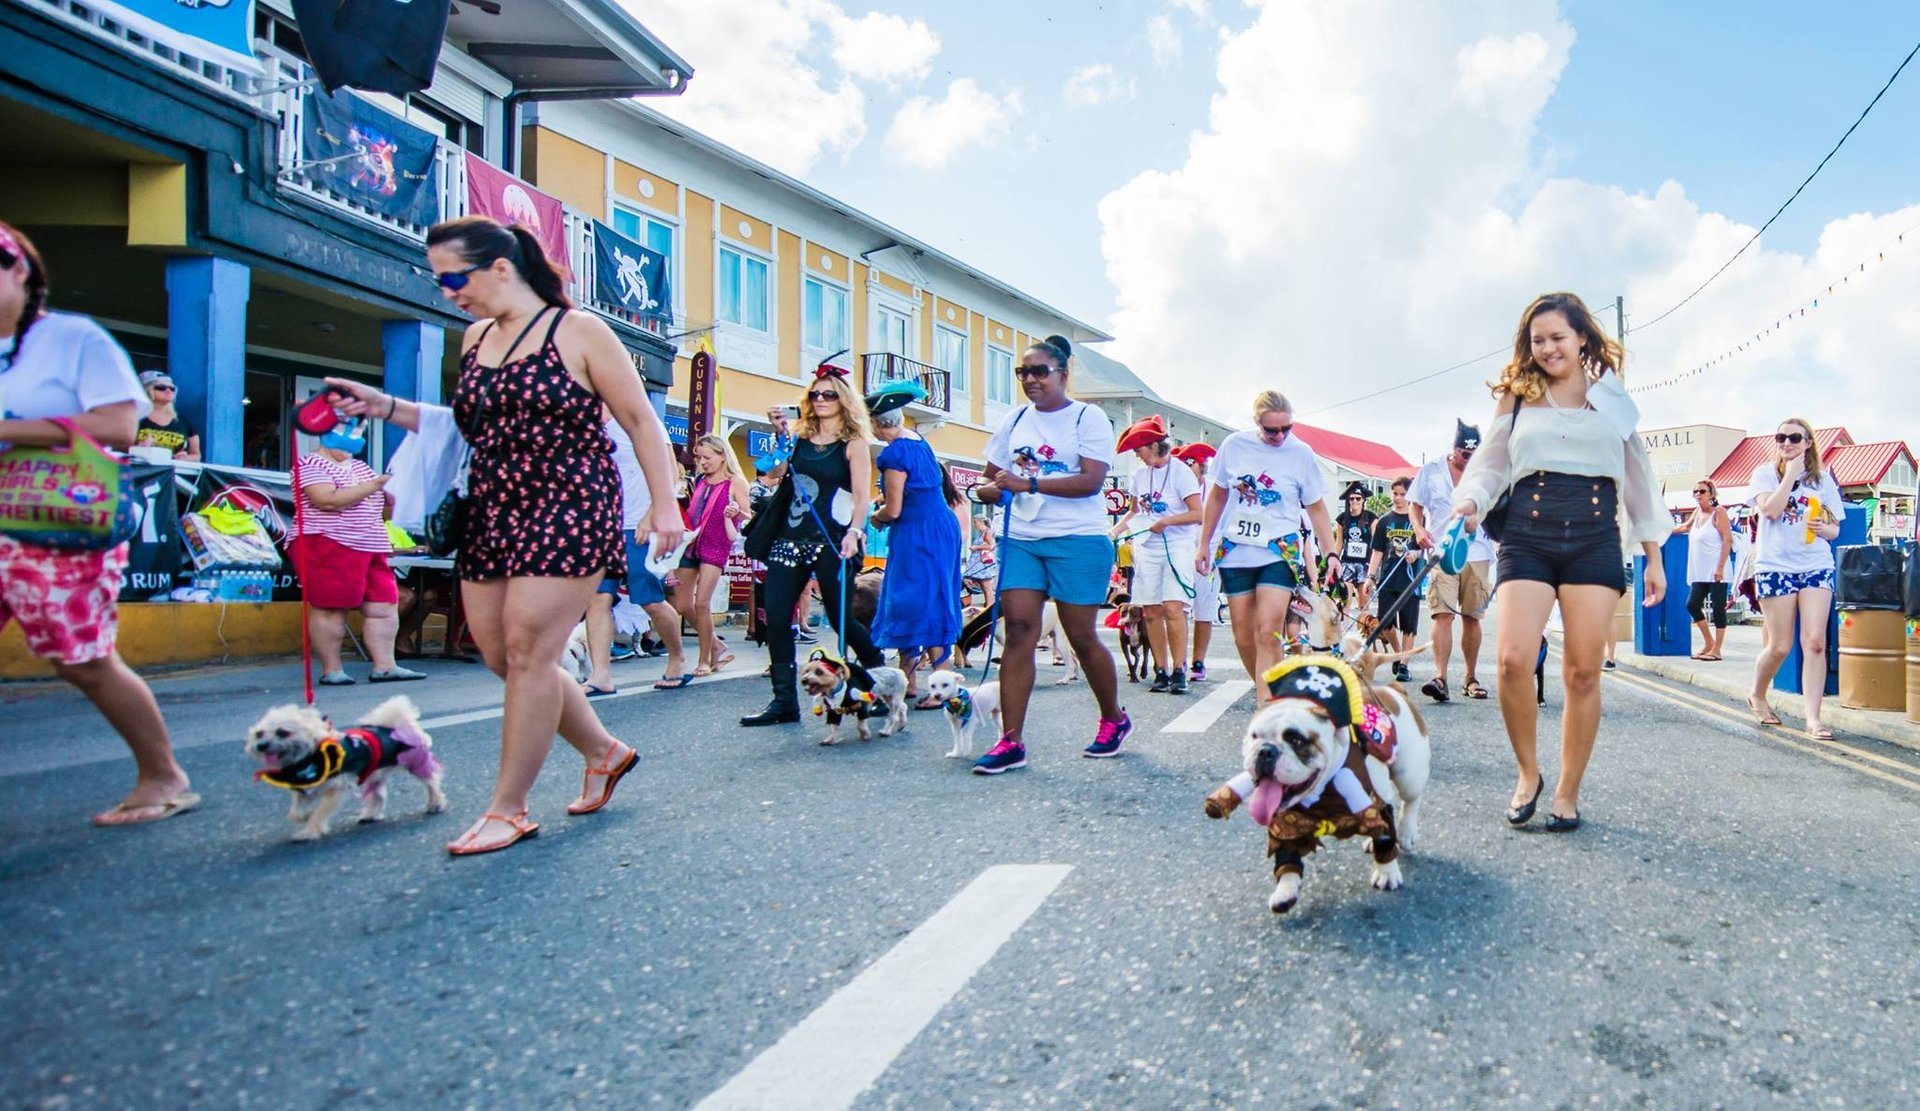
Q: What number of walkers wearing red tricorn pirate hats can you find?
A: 2